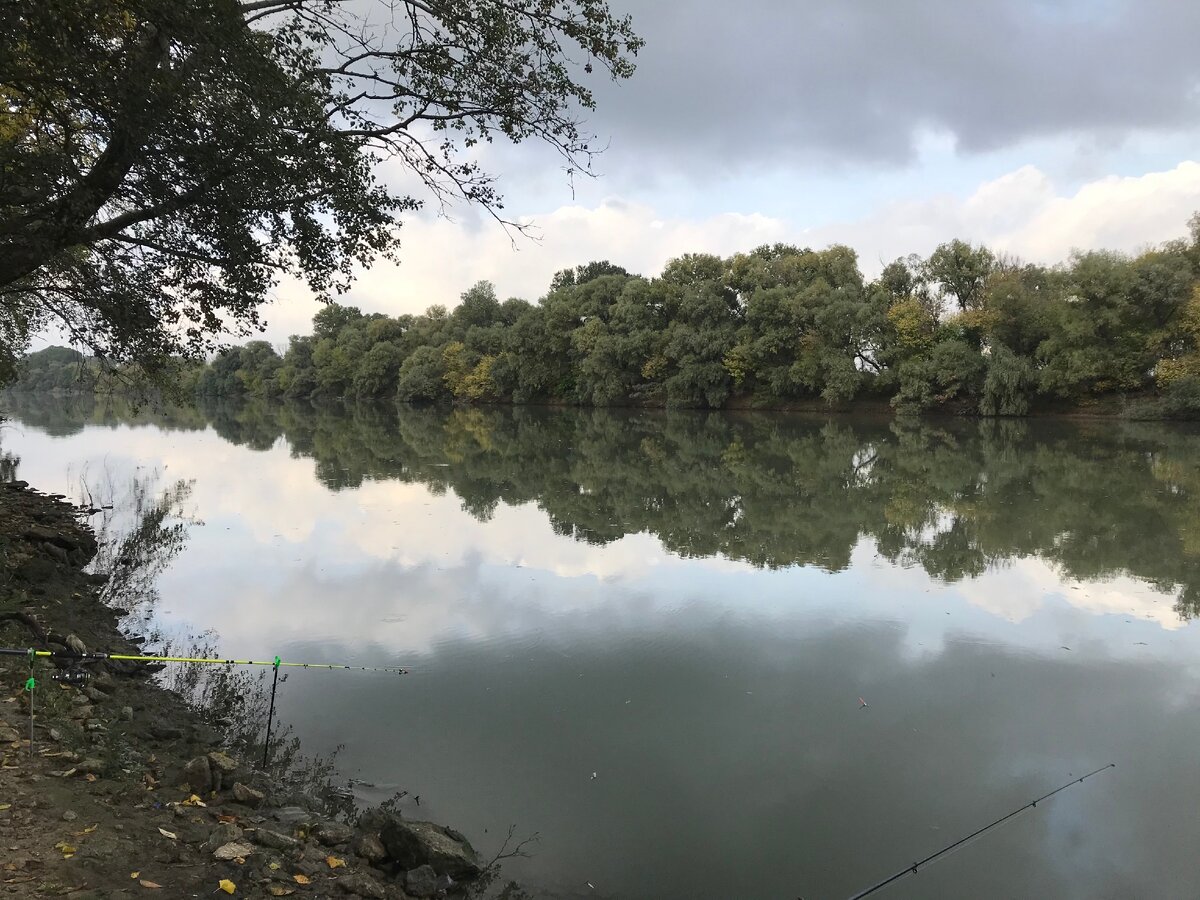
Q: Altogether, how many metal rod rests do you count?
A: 2